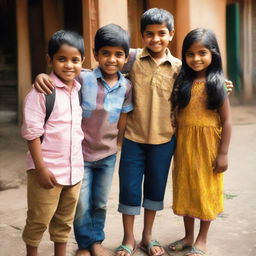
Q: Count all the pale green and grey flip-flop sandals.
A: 4